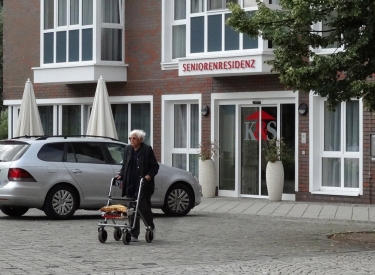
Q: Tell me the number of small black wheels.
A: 4